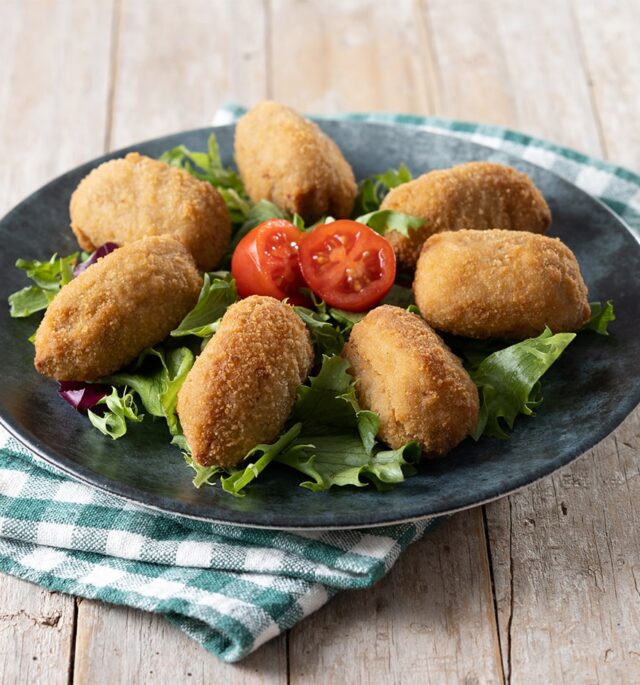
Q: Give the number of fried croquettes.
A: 7